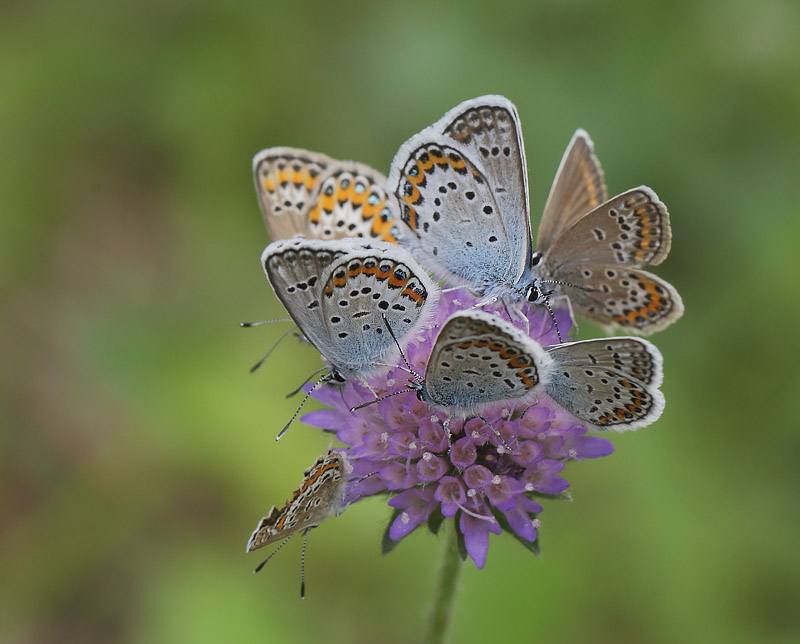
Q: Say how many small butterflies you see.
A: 7